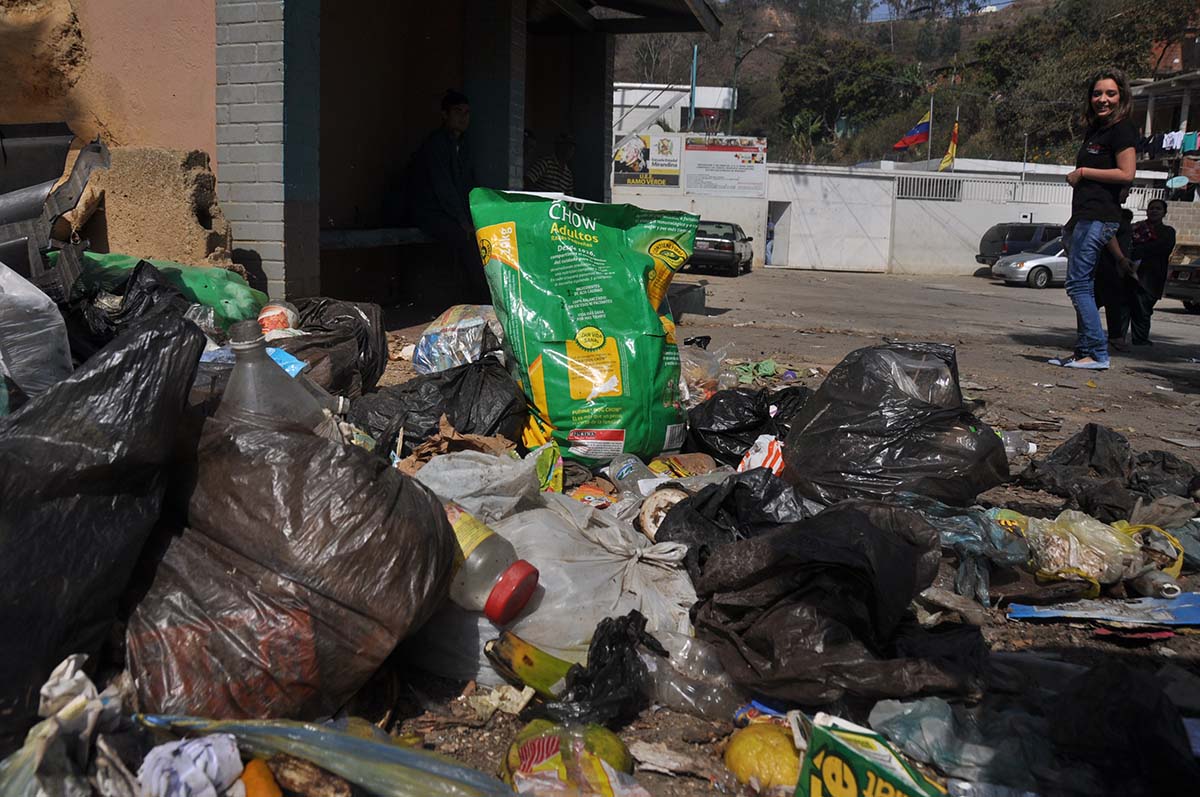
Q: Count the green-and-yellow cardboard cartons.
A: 1